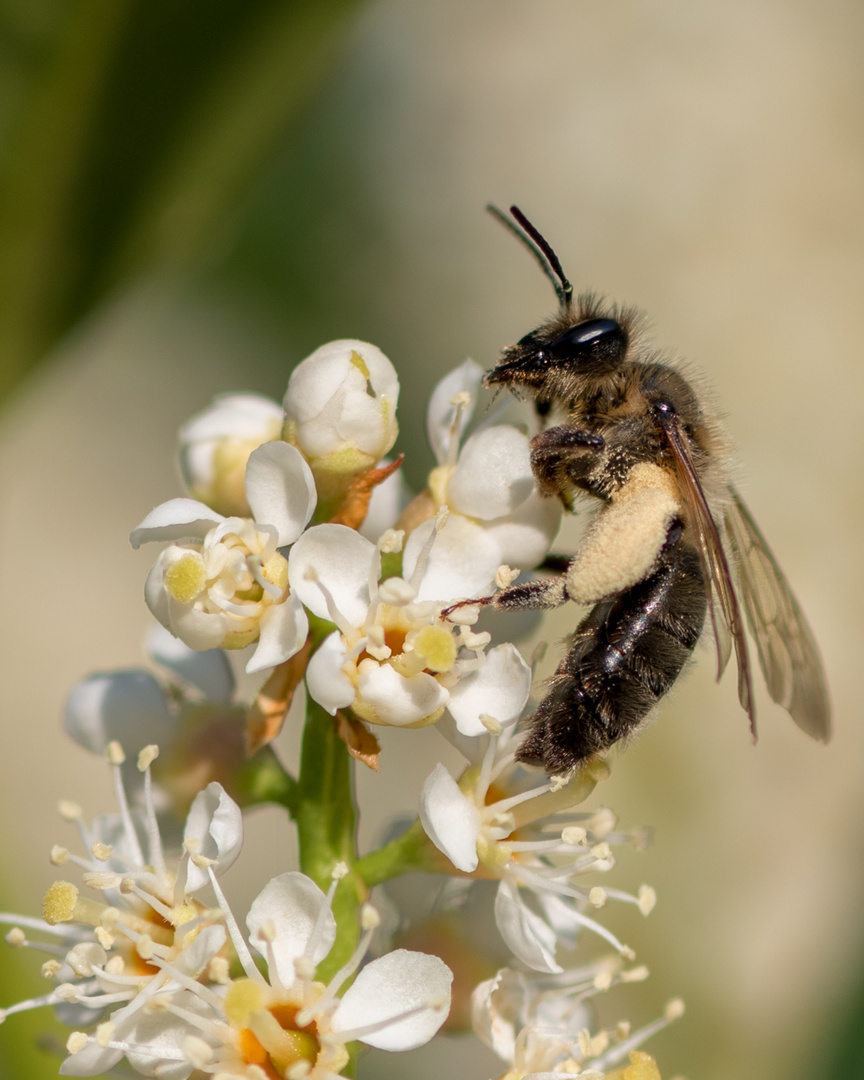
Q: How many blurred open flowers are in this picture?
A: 1